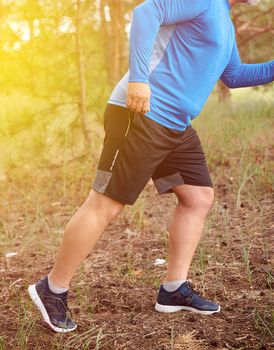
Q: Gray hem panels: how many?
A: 2